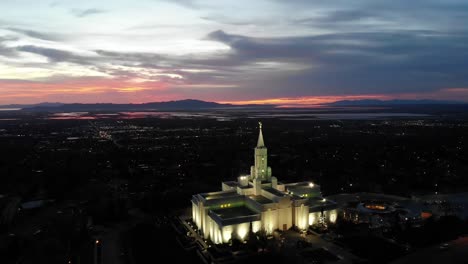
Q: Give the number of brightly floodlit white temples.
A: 1